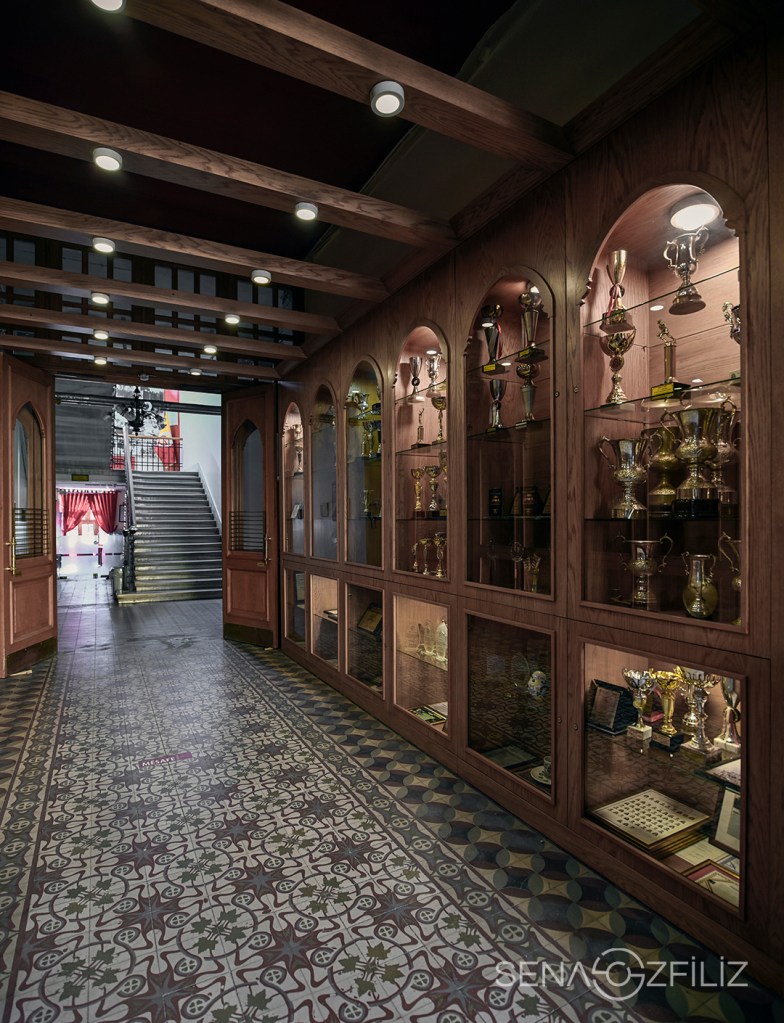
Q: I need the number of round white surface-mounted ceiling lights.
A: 12